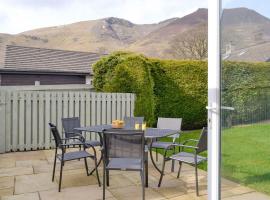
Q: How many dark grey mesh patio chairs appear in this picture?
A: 6